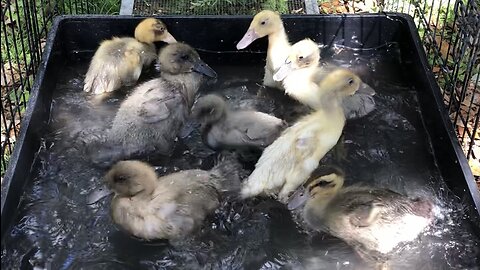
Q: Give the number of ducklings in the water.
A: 8